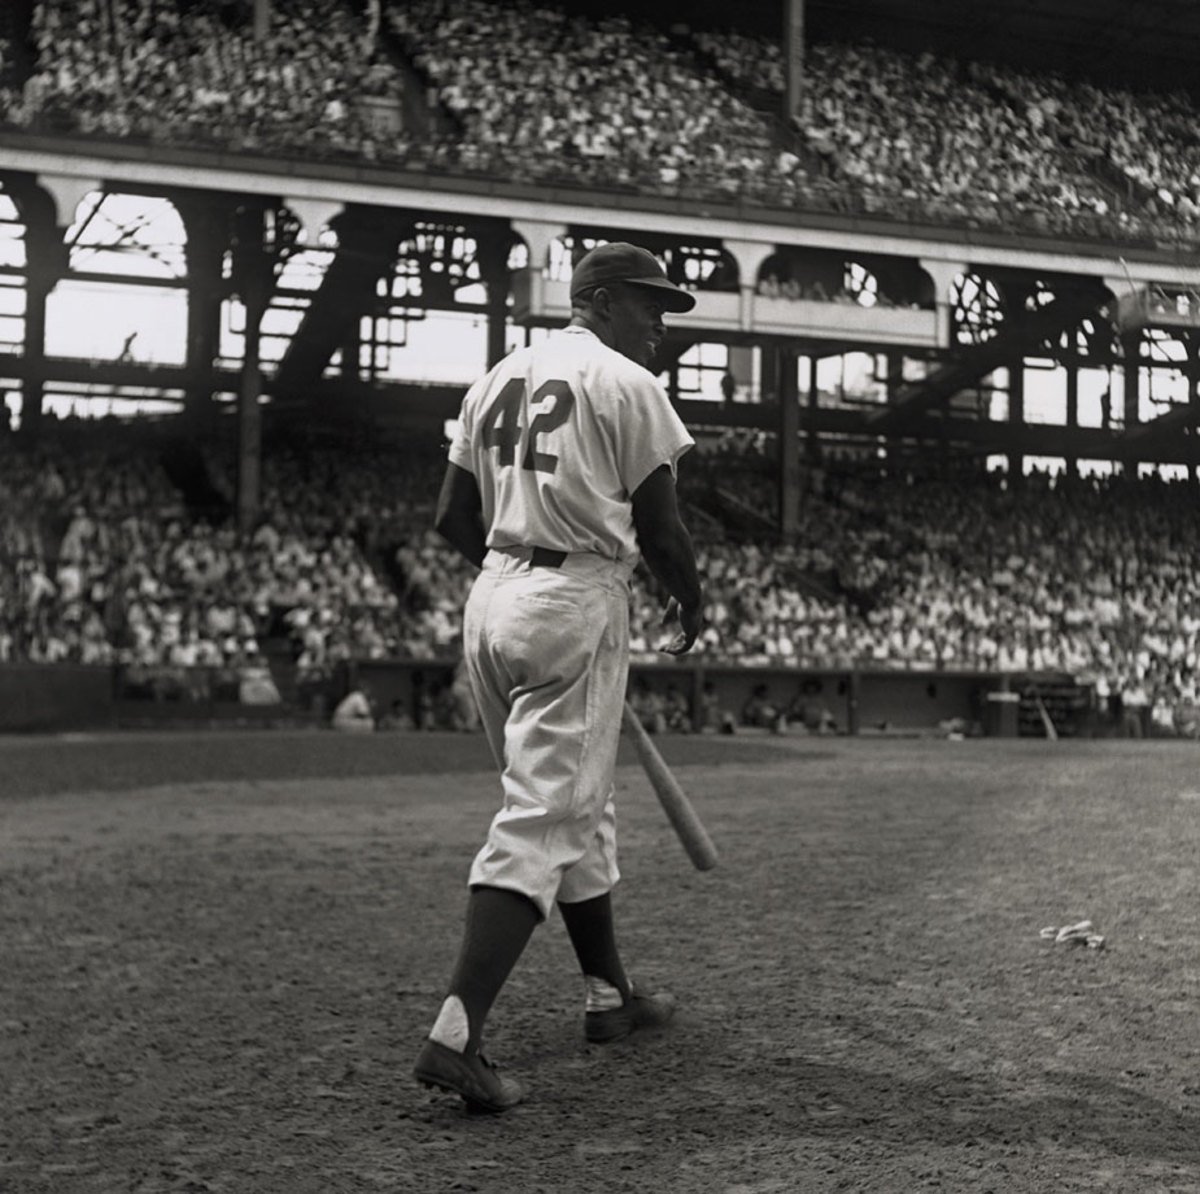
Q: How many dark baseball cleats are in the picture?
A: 2